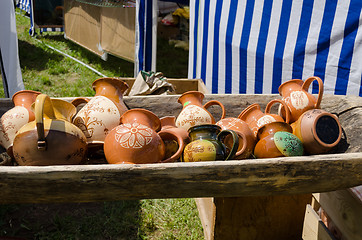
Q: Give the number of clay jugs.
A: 12